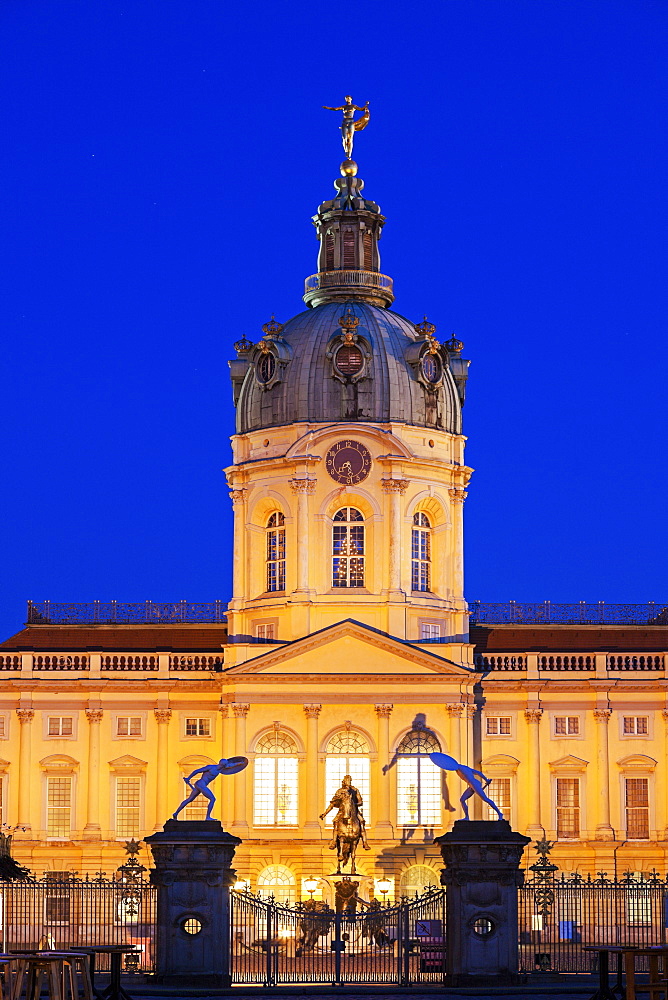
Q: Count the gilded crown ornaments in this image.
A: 5